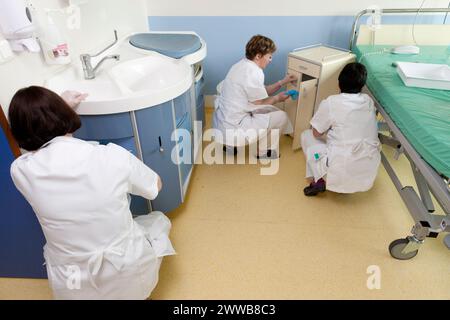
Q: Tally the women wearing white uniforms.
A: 3